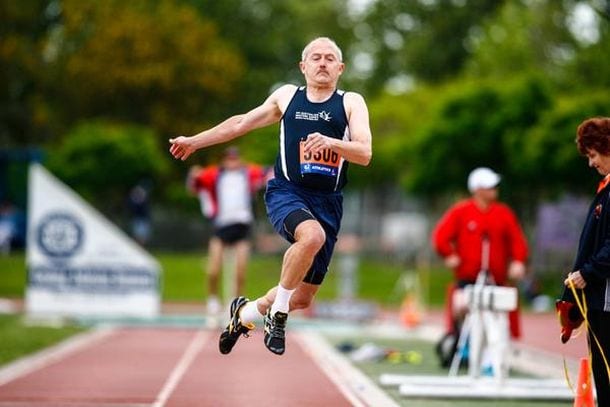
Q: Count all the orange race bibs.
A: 1